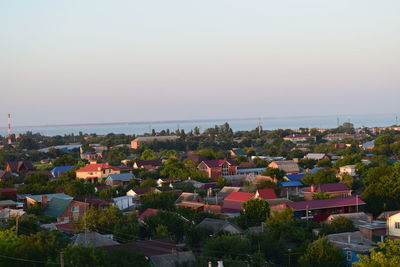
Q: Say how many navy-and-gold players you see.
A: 0